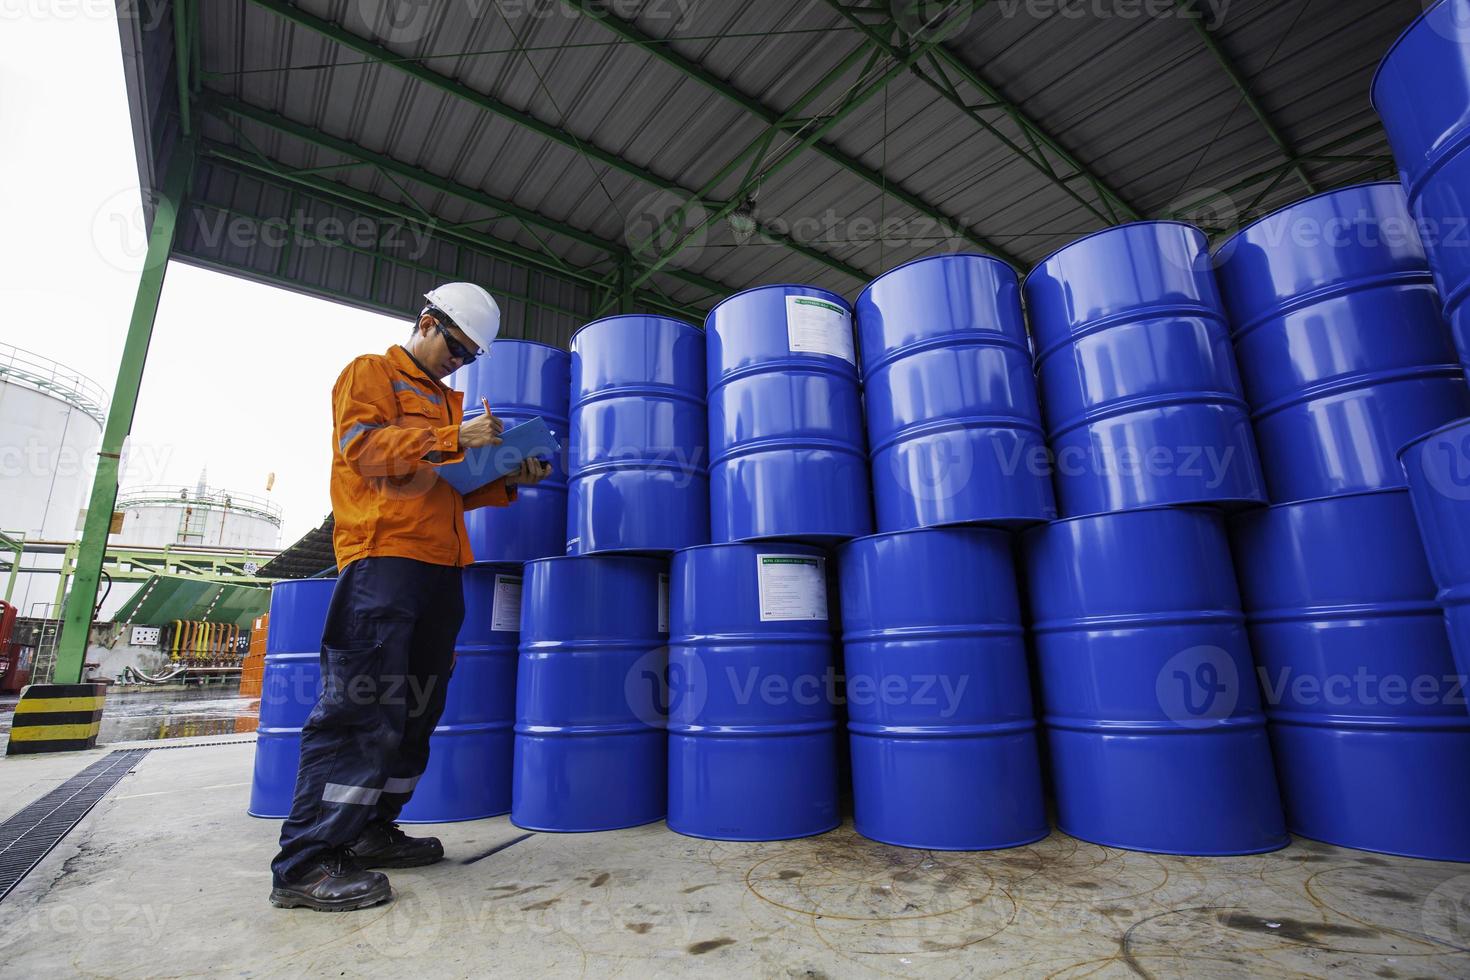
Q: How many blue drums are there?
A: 15